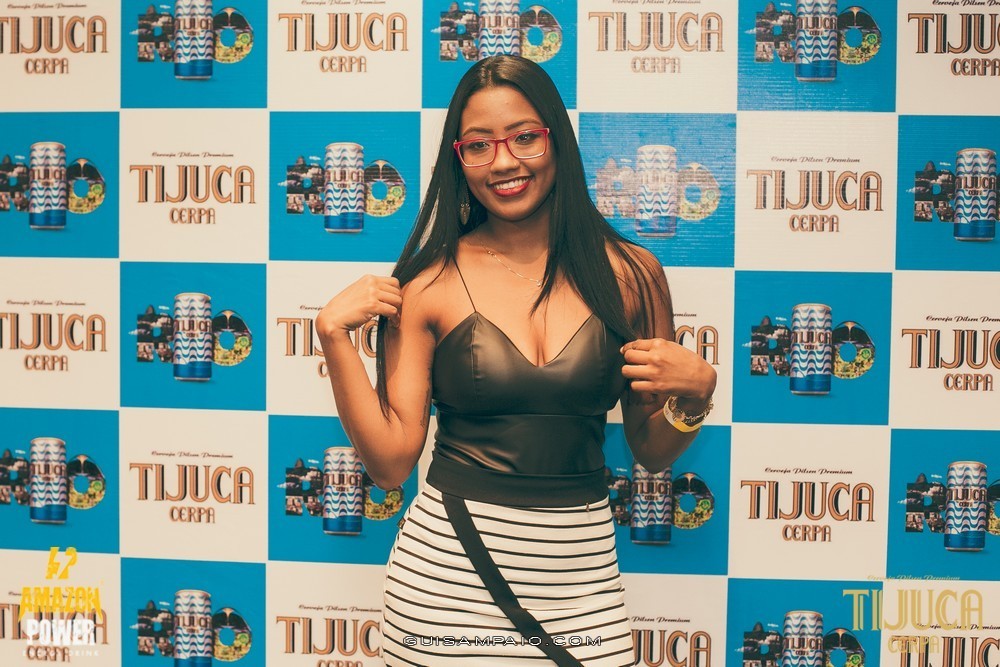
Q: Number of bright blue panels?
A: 15